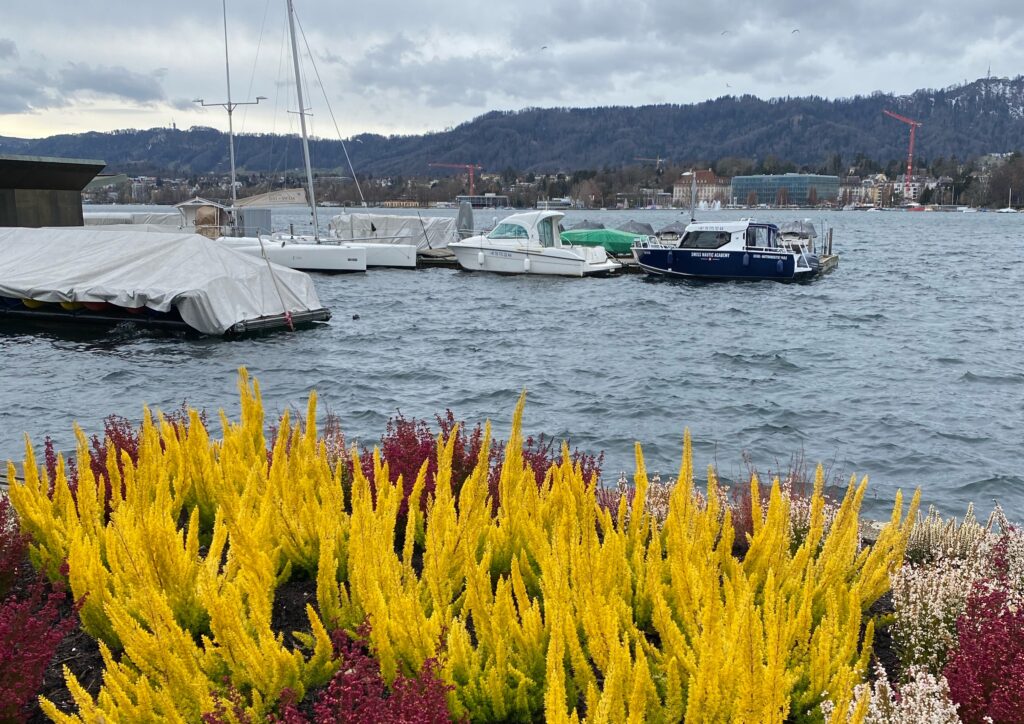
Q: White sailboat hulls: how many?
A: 2